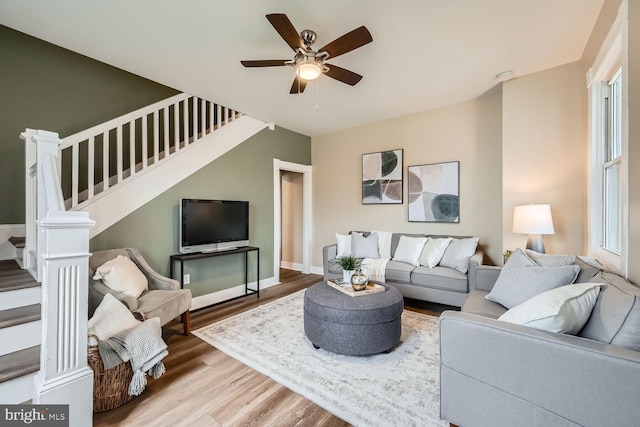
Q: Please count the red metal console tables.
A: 0